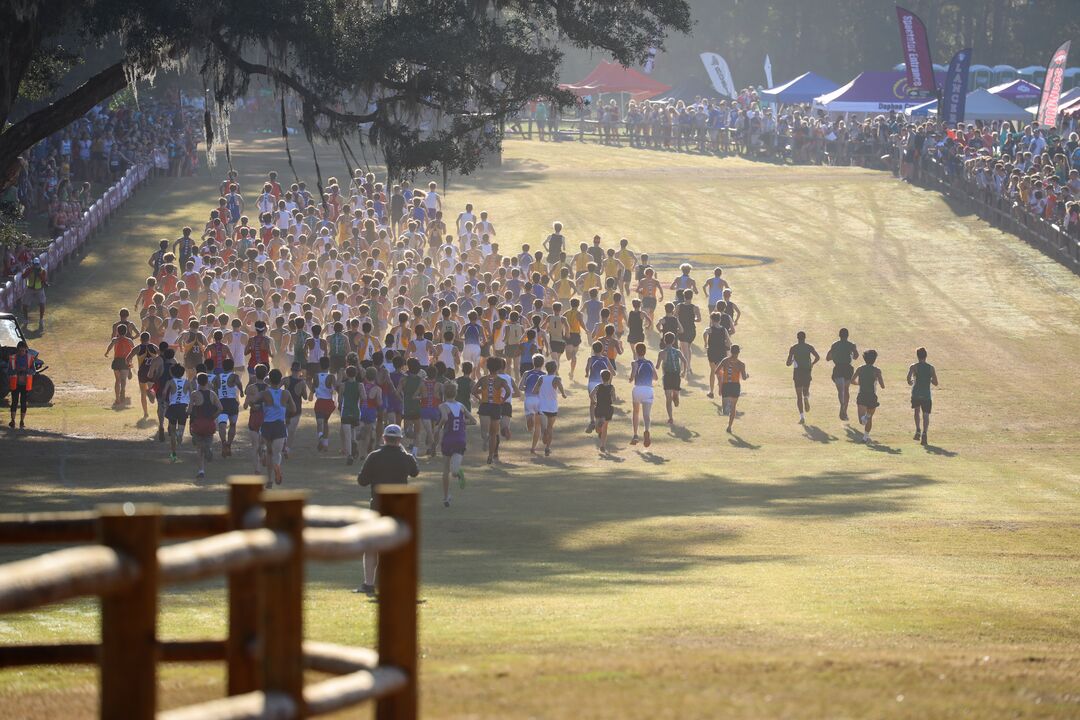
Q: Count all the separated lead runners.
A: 4